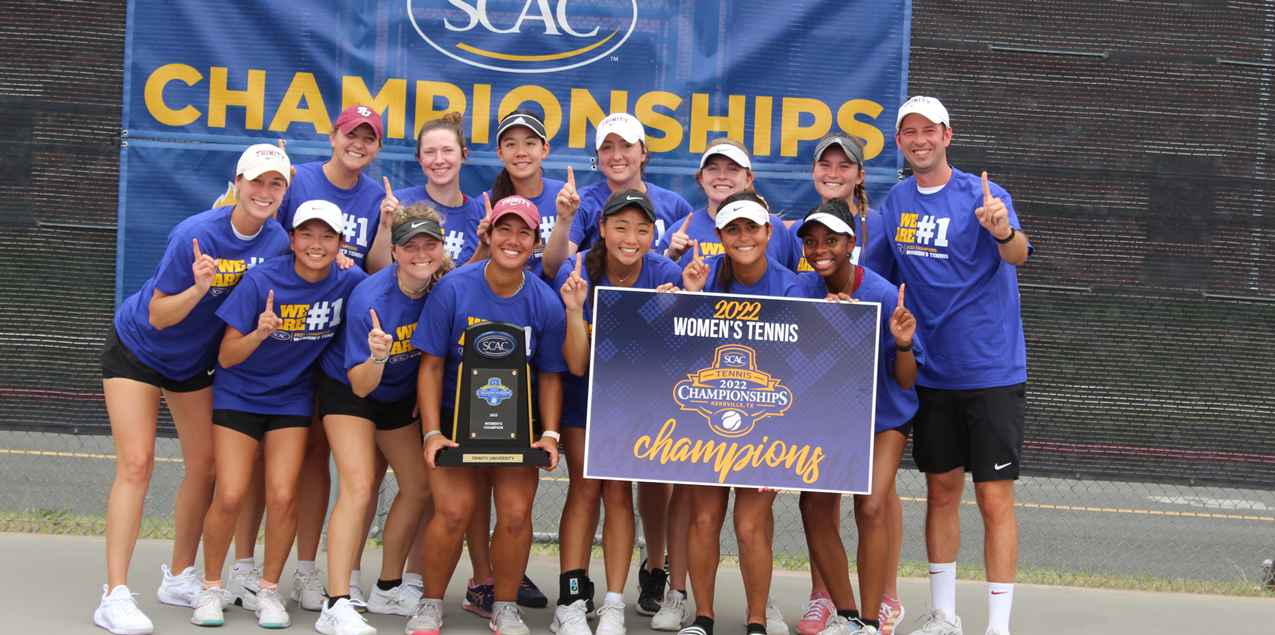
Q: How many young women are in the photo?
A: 13